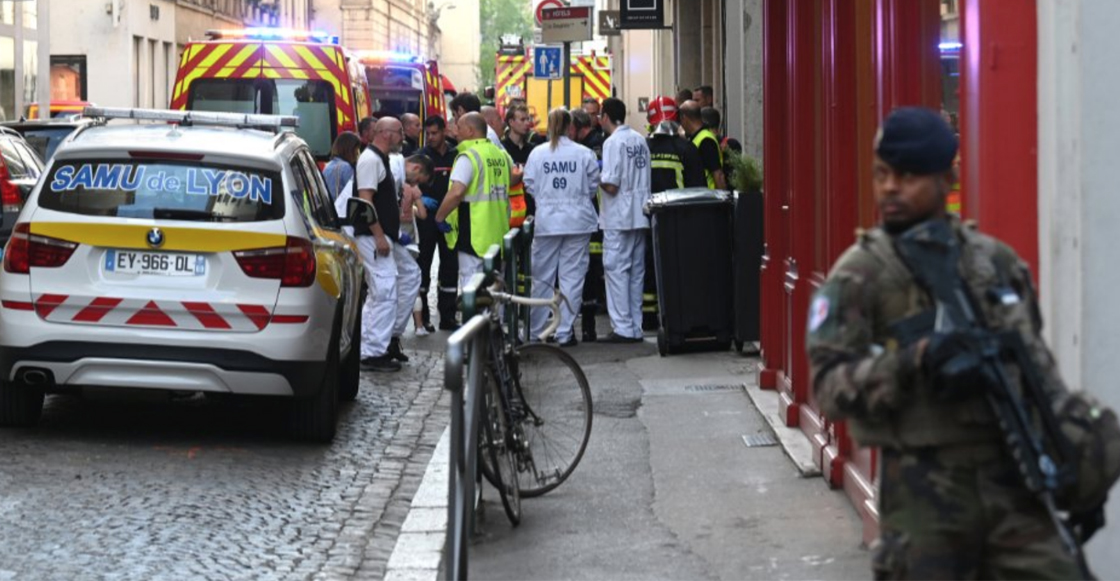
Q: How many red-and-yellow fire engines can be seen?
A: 3